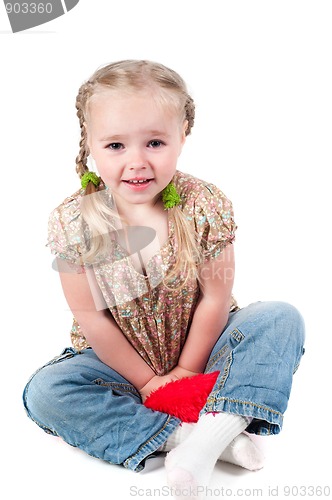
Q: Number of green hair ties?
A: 2